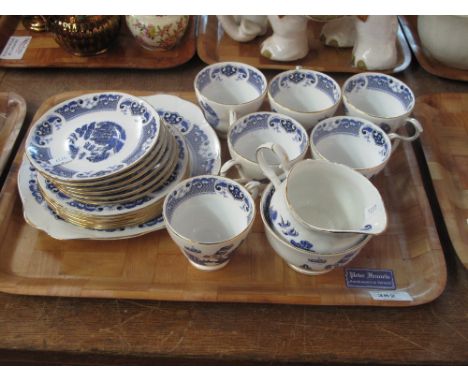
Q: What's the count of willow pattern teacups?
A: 6